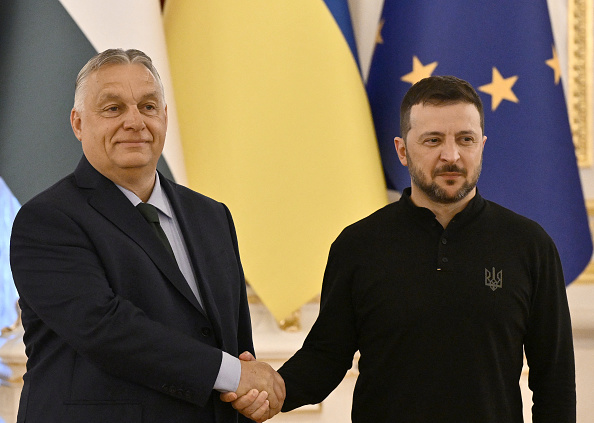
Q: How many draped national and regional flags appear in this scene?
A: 3